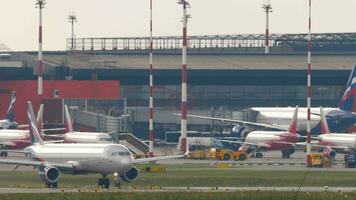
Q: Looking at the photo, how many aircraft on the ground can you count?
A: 7